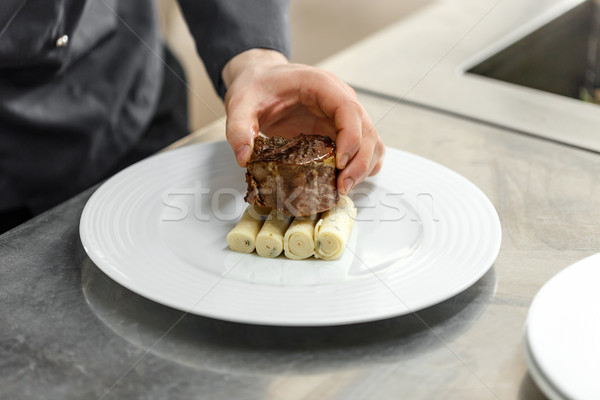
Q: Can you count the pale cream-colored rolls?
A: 4